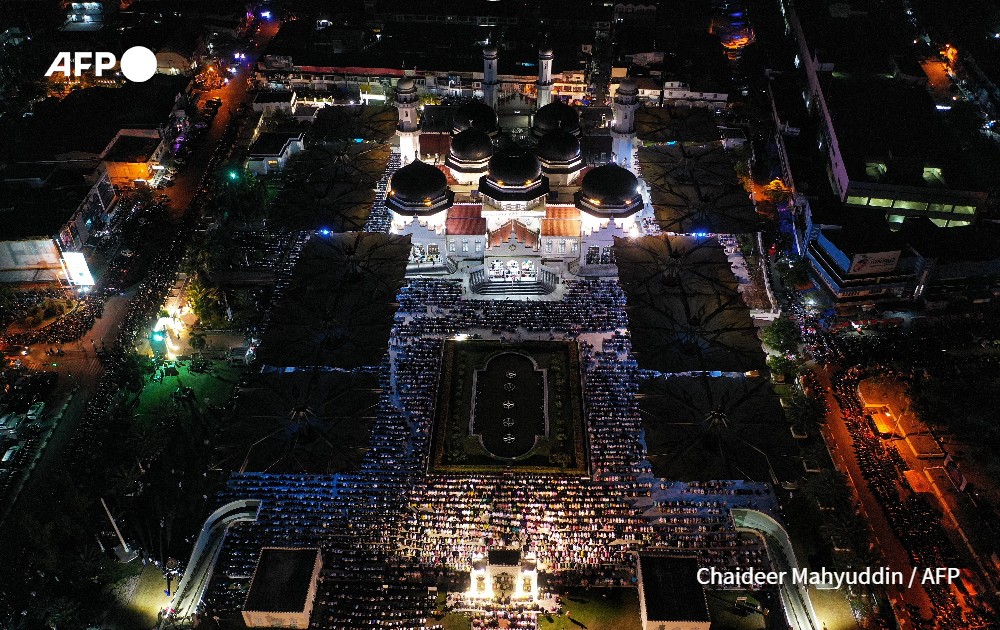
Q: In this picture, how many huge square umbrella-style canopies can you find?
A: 12